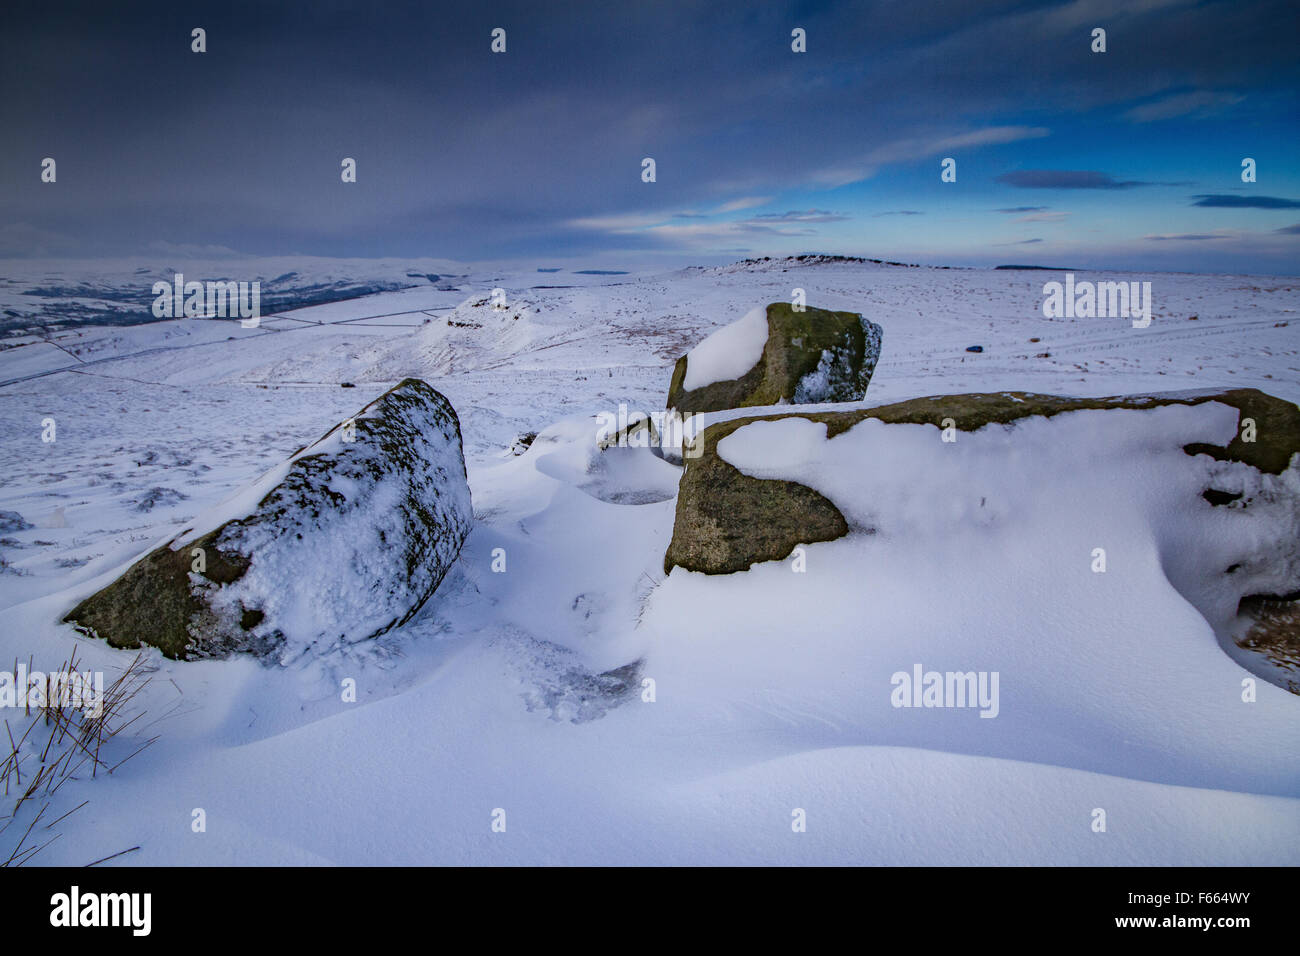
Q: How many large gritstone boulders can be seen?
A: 3